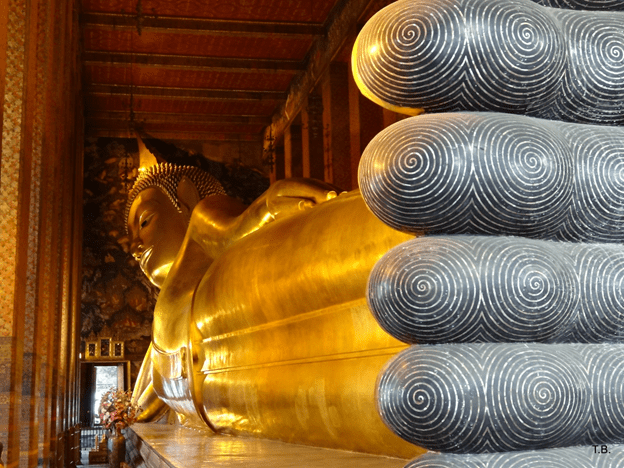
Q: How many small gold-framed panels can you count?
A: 3